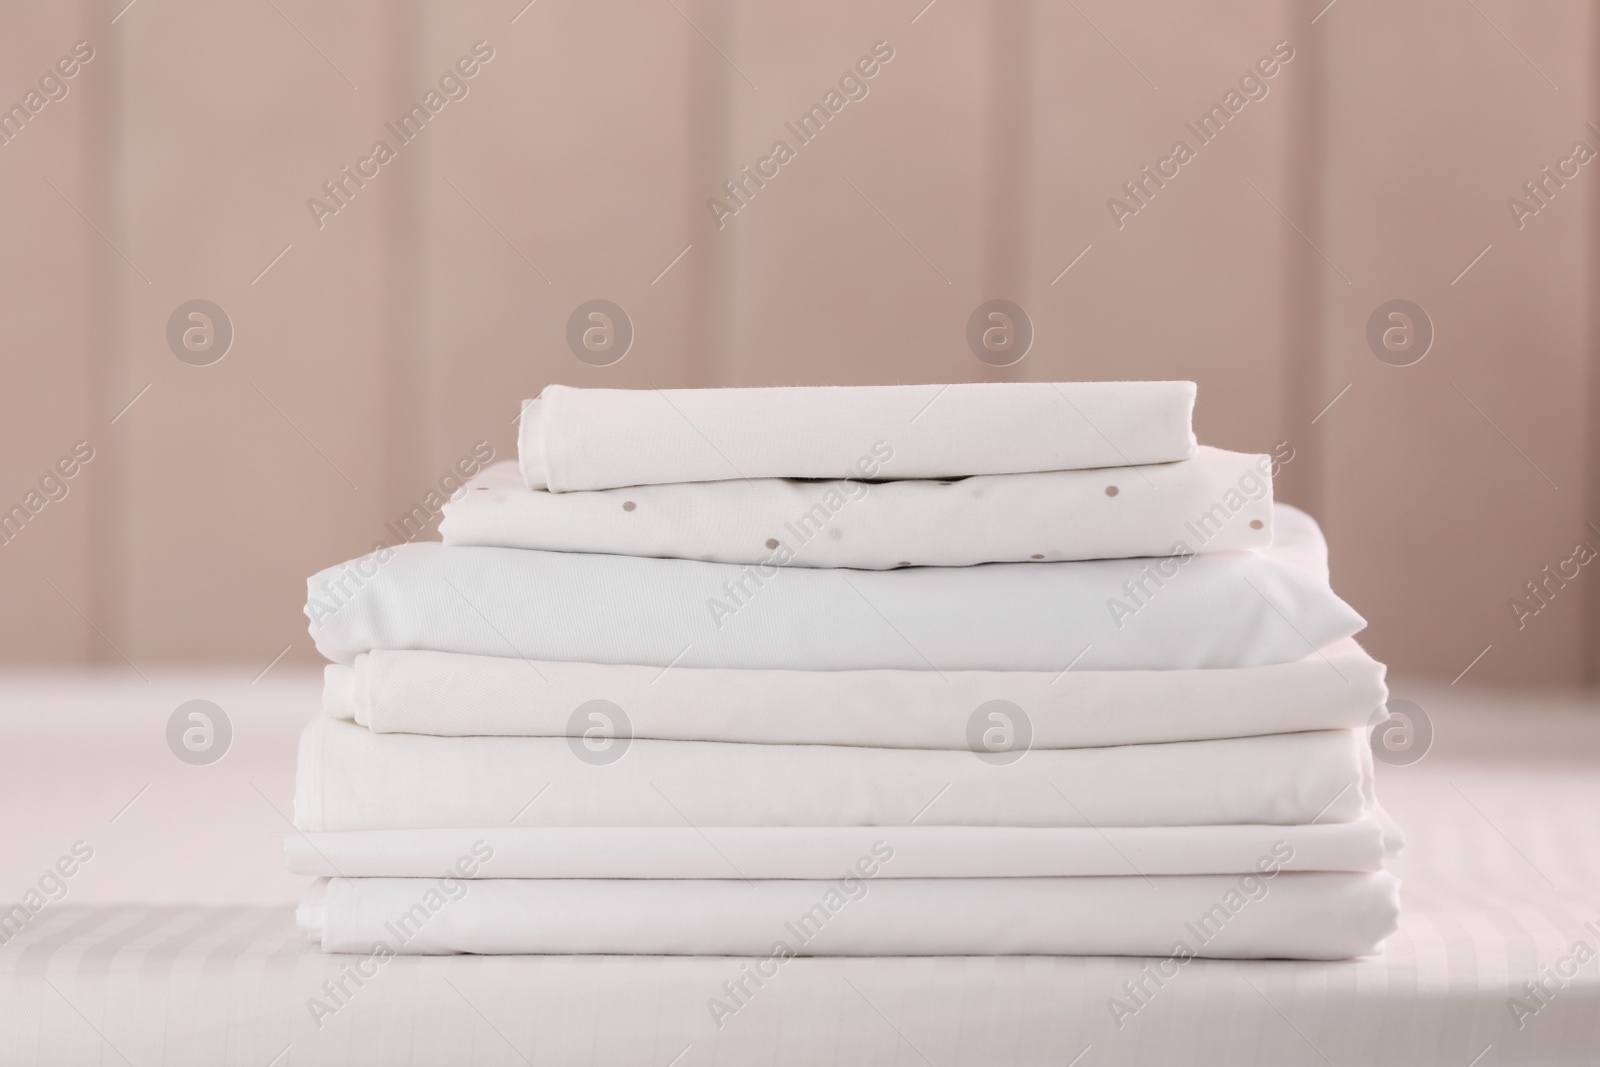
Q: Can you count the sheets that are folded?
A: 7